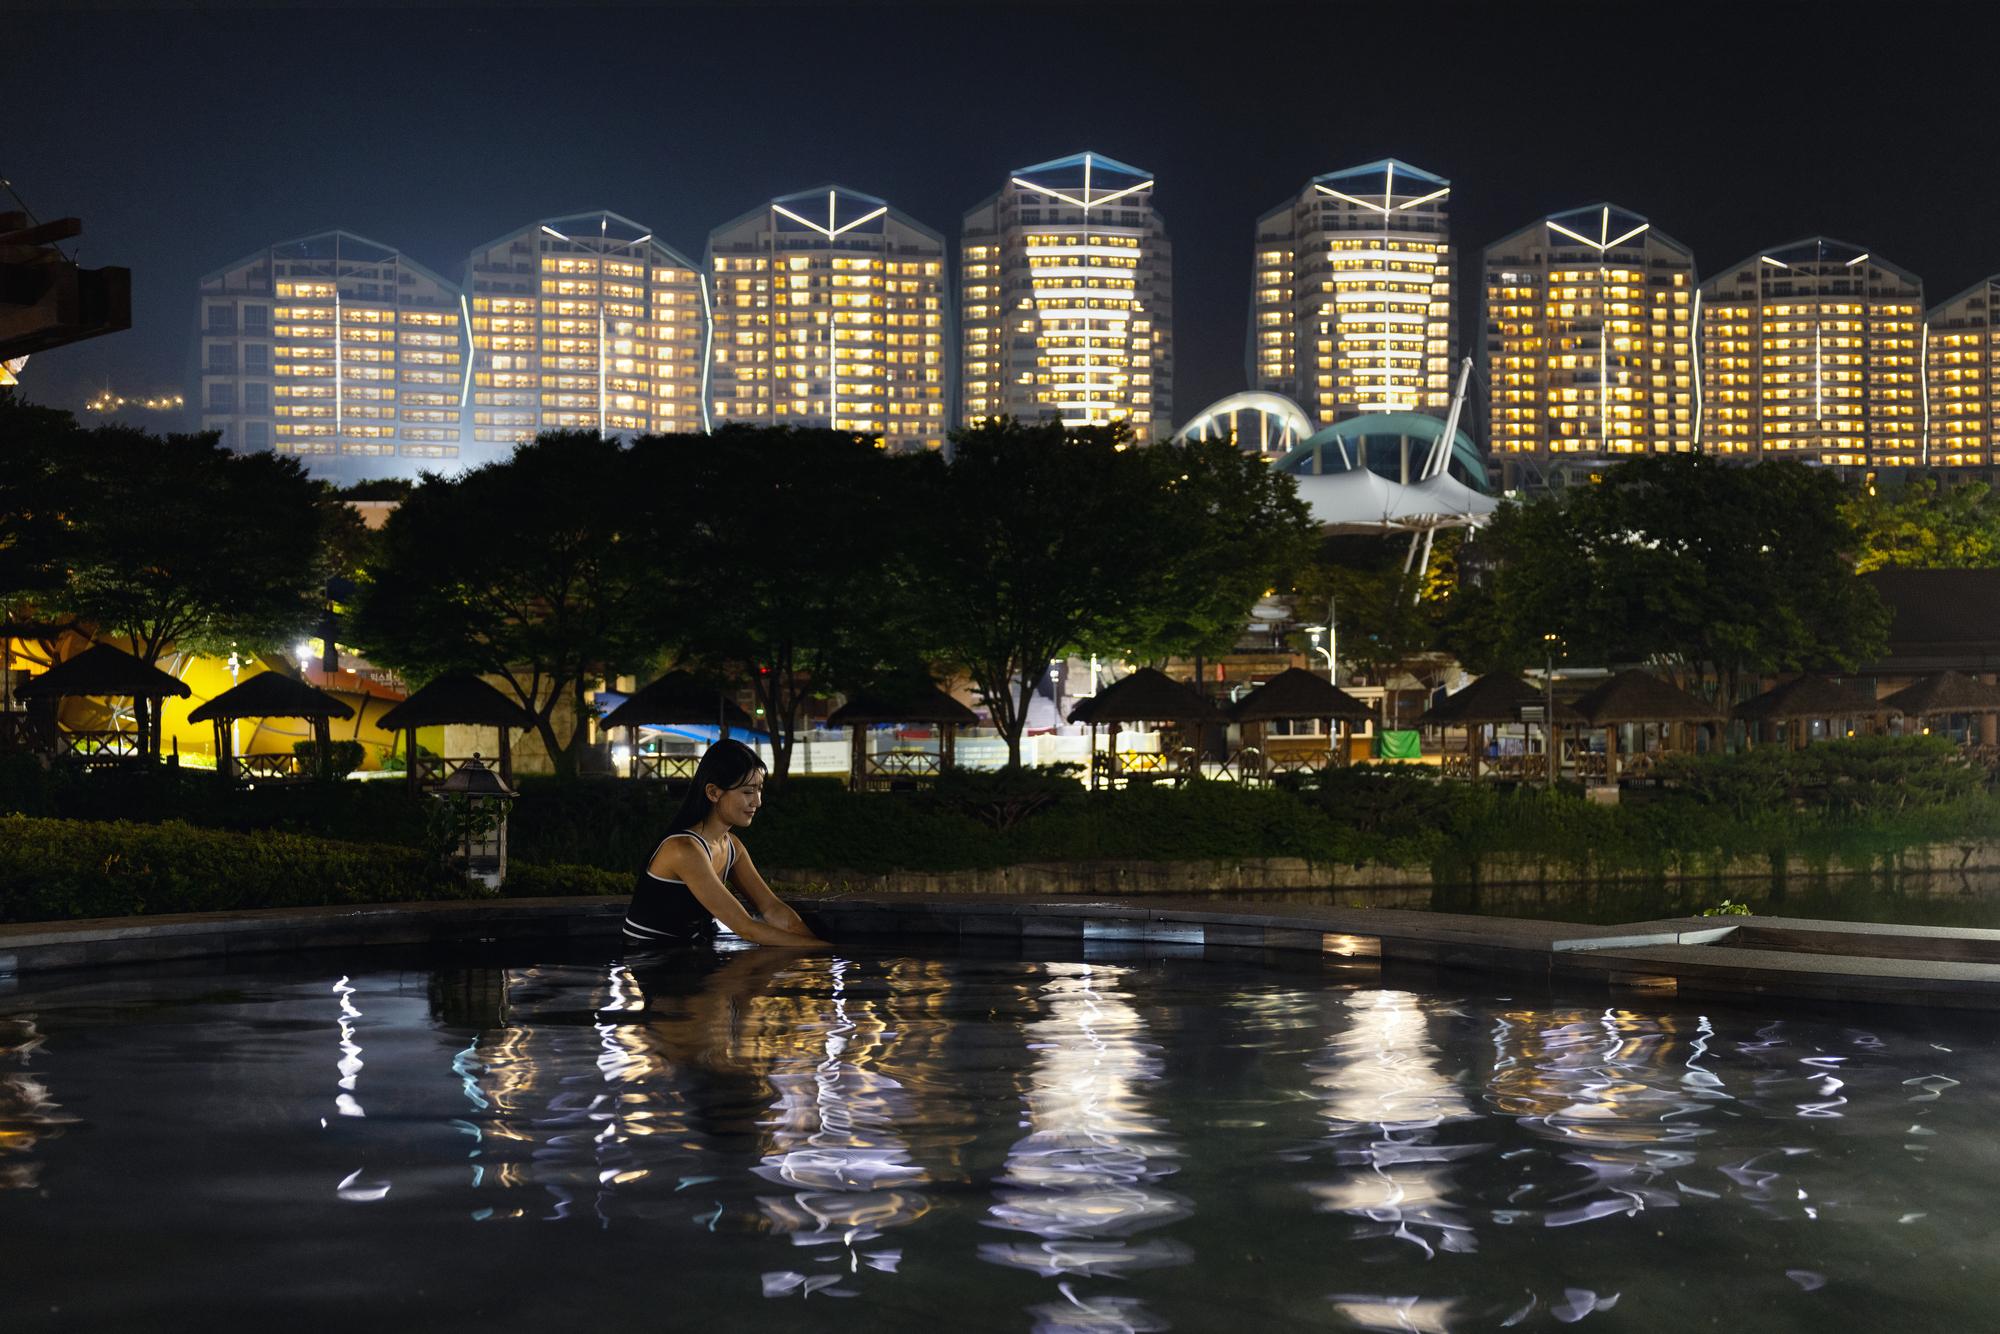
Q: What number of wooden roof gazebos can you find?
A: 11